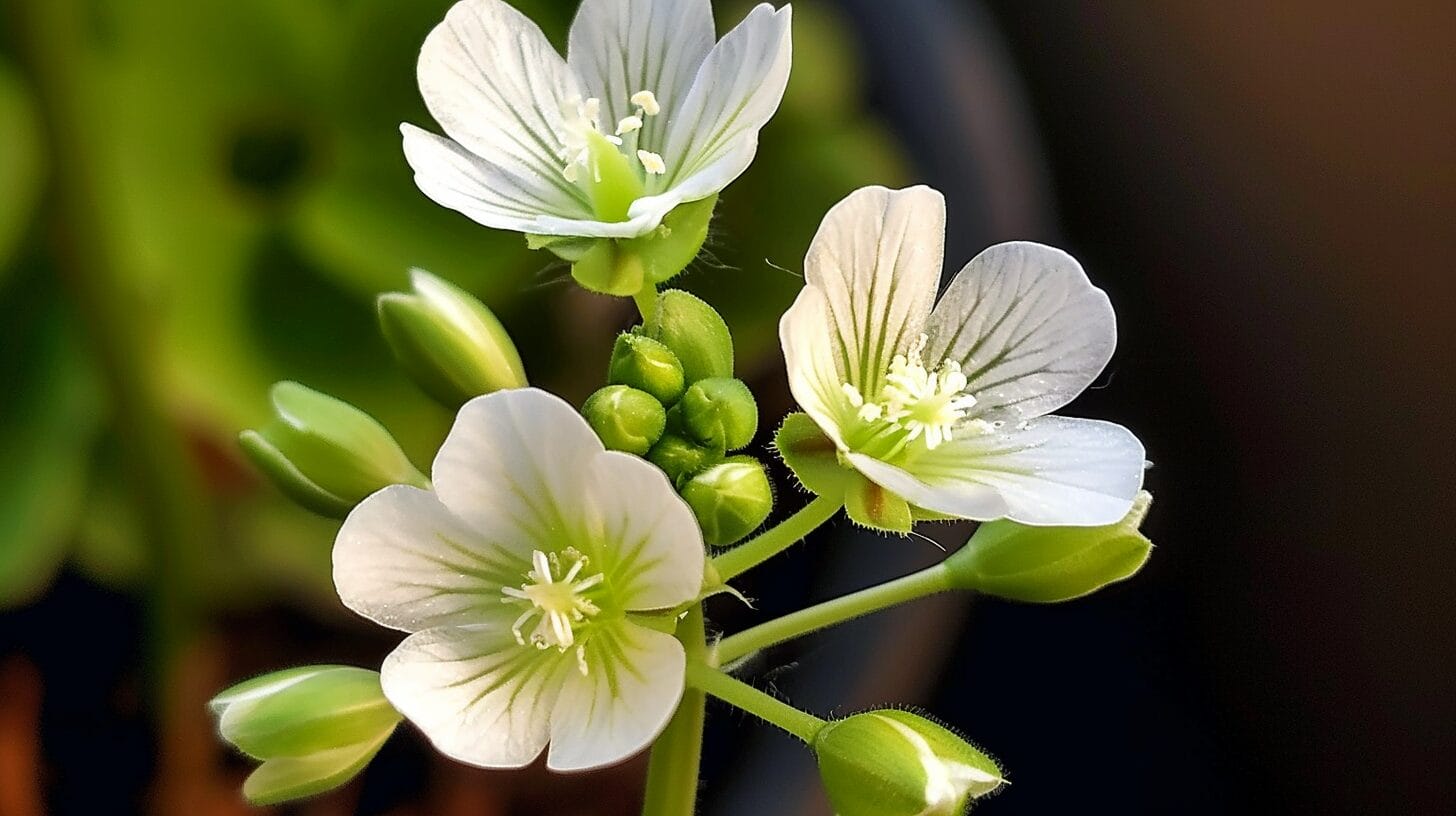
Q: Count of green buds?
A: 11